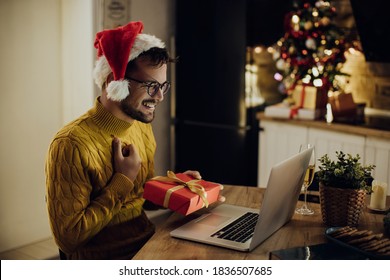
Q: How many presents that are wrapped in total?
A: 4